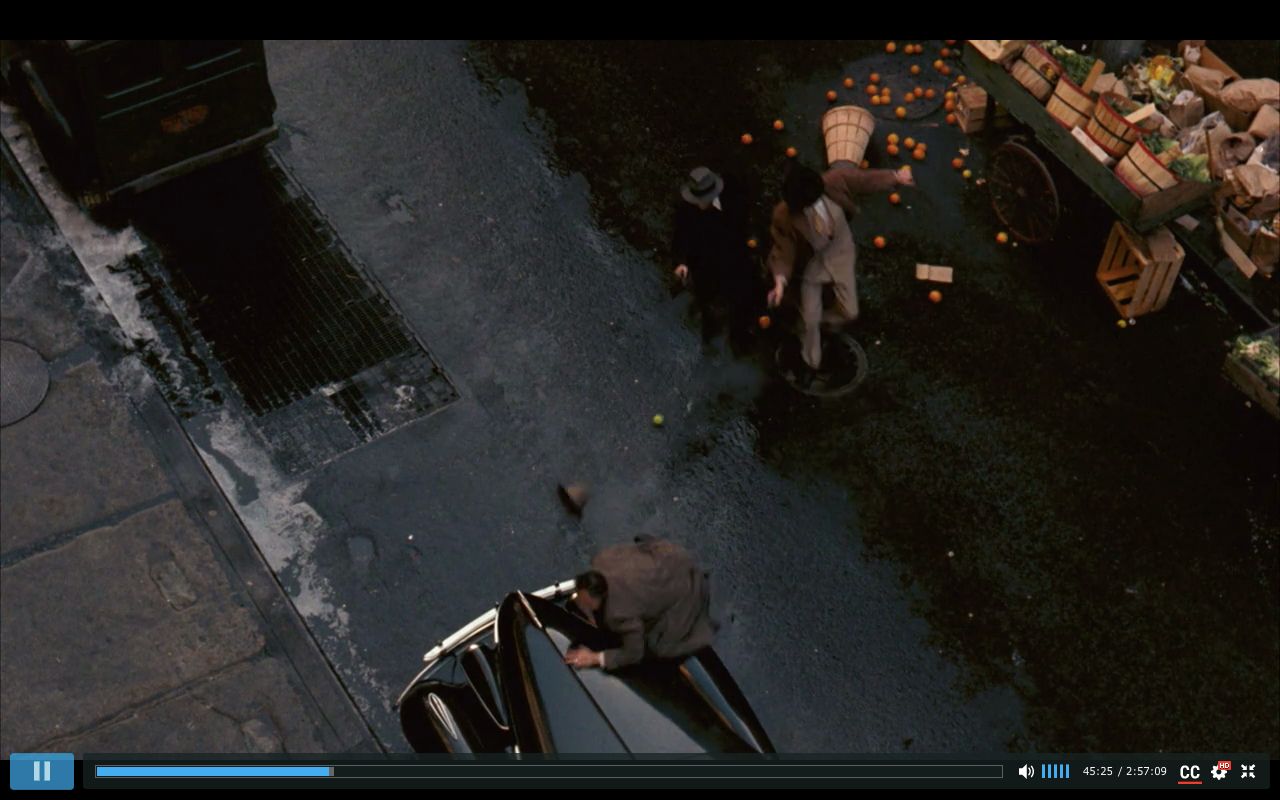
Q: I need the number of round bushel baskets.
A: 5